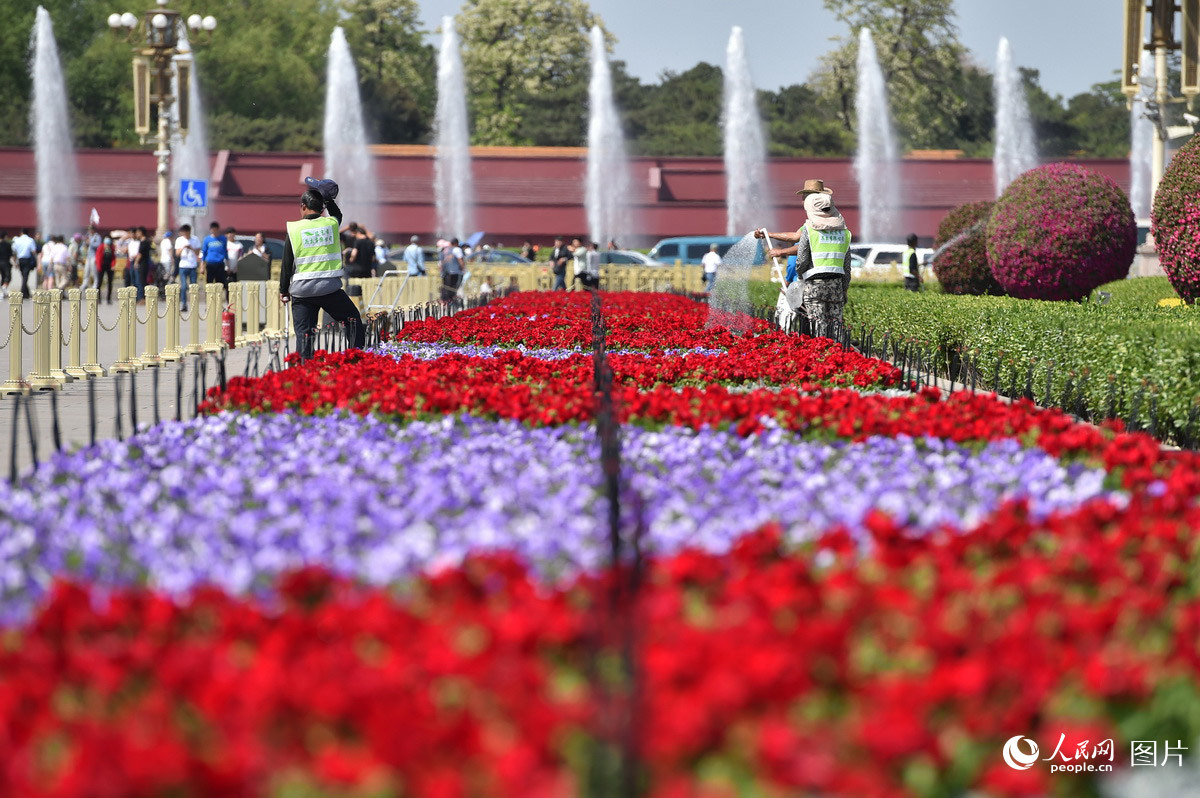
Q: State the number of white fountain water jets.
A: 9